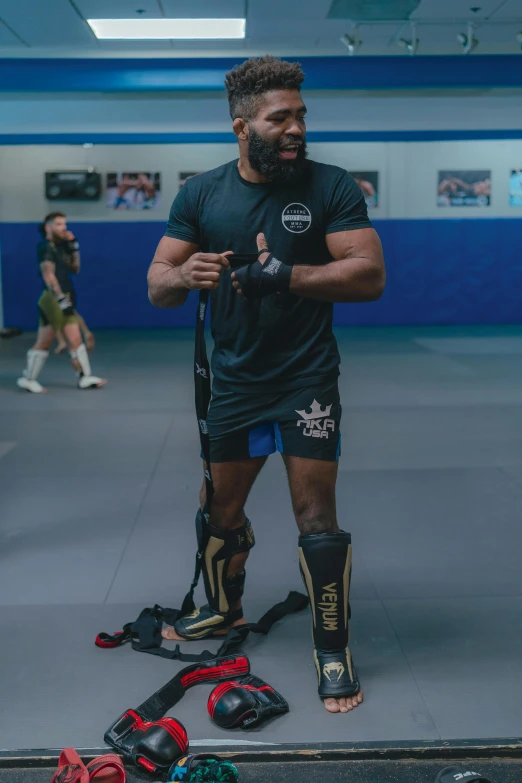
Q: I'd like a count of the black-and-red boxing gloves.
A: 2